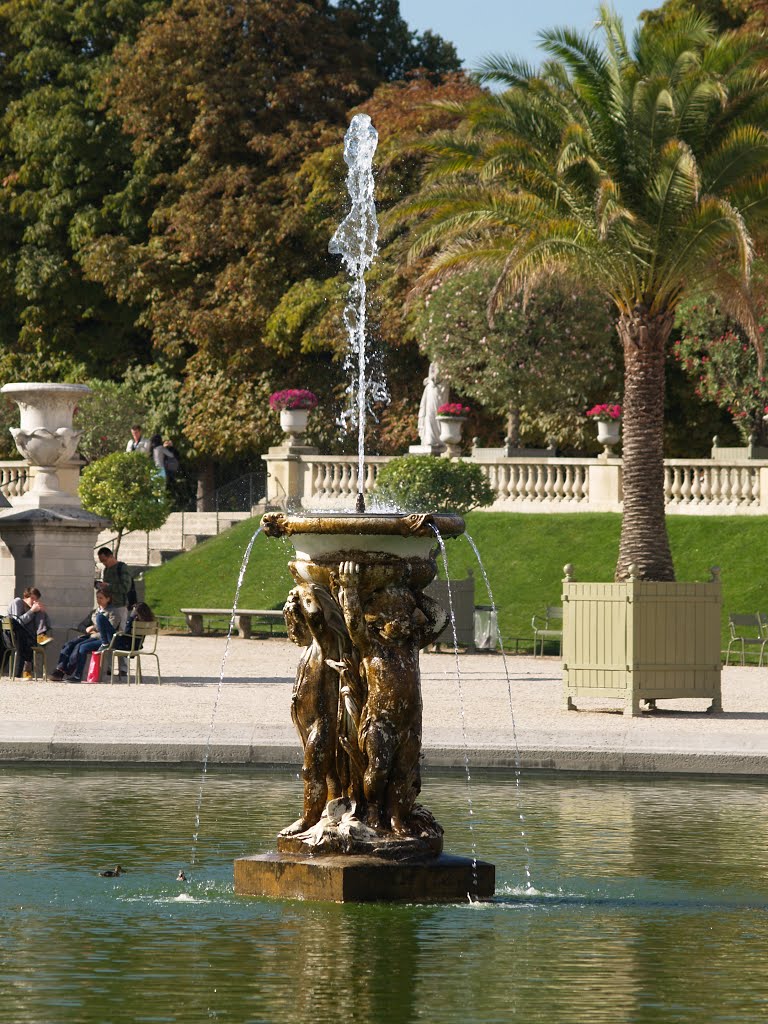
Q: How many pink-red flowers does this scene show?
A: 3